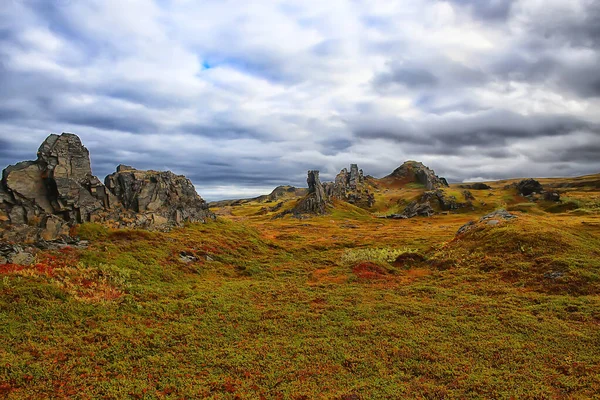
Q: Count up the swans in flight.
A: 0